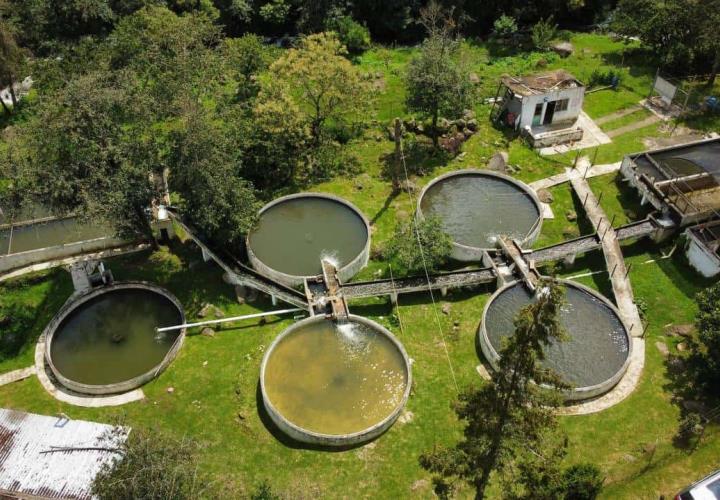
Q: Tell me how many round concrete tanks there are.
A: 5